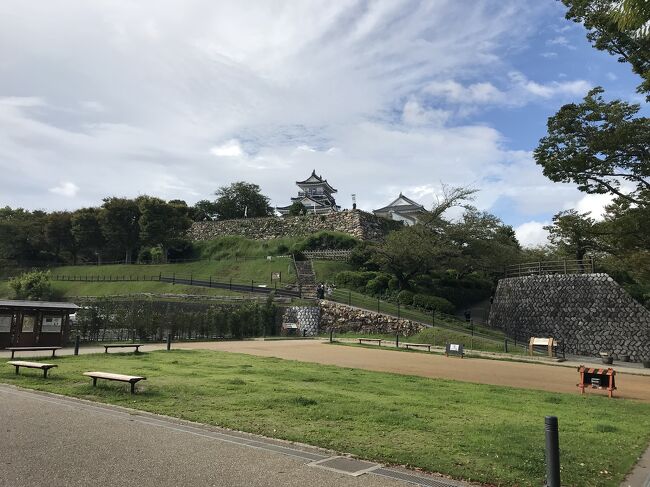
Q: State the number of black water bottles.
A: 0